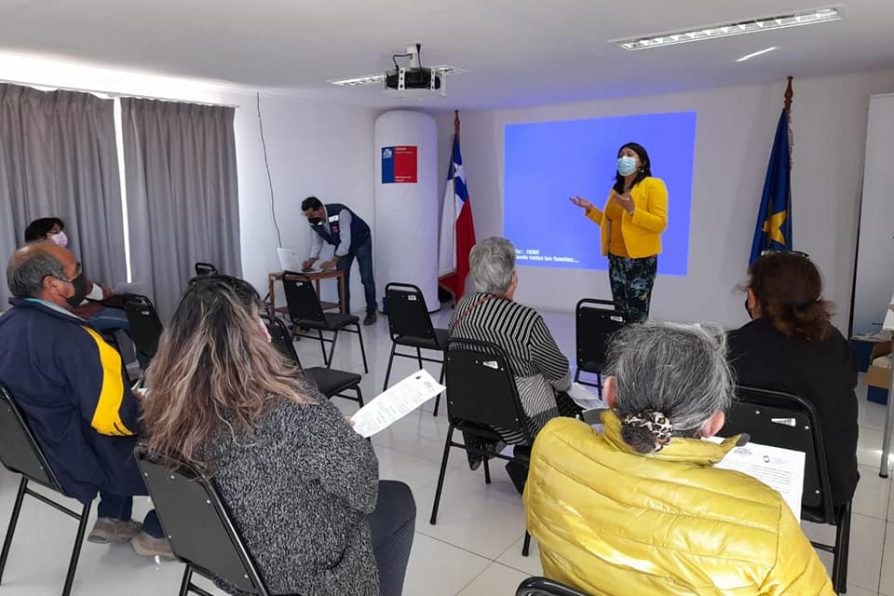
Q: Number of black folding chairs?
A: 11